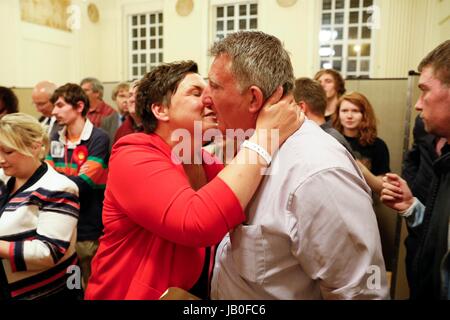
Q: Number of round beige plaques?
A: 3